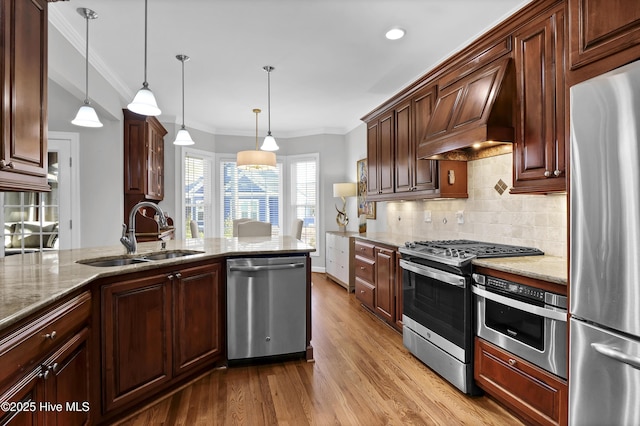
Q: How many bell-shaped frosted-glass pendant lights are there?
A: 4